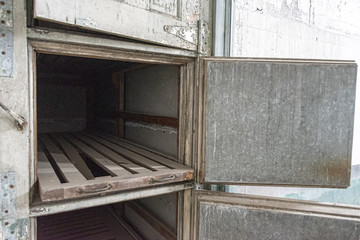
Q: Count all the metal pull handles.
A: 2